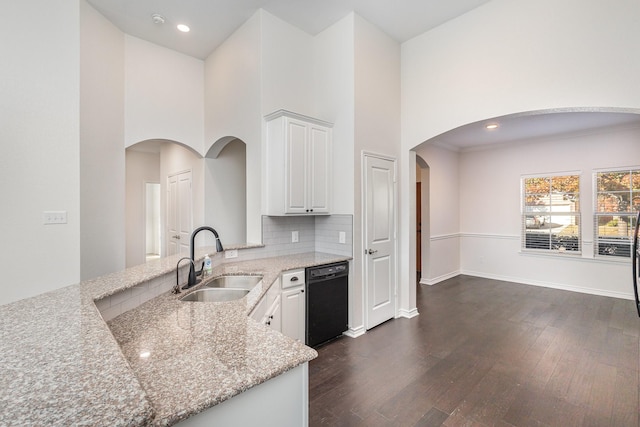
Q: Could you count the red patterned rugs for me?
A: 0